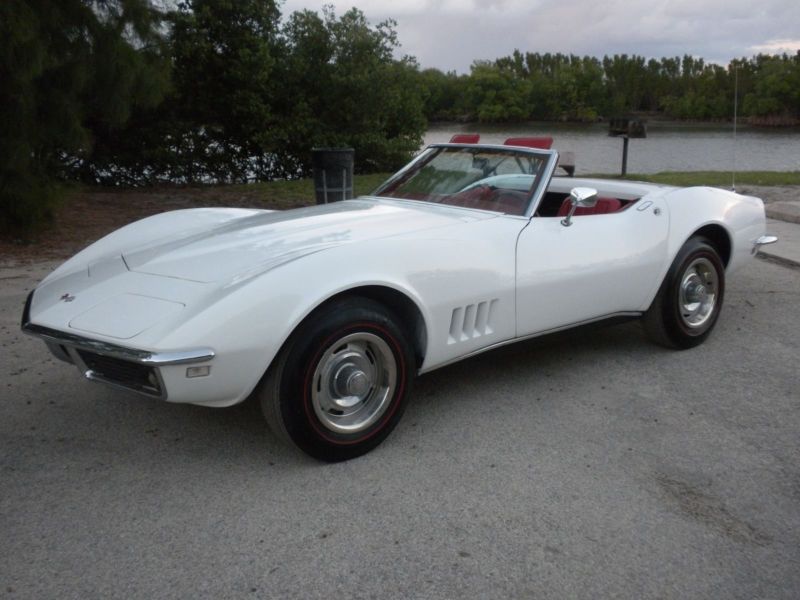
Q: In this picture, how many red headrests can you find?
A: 2